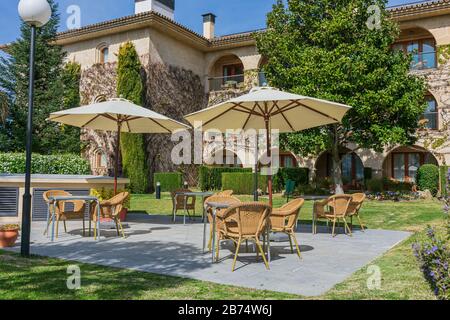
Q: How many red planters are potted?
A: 2